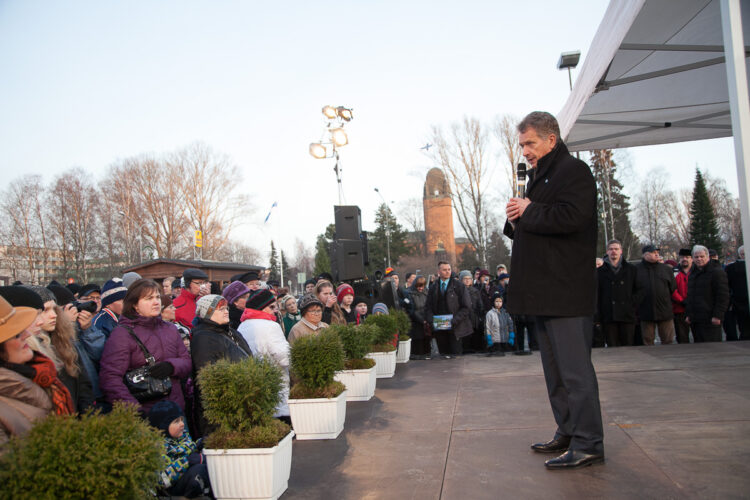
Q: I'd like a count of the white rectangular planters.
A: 5